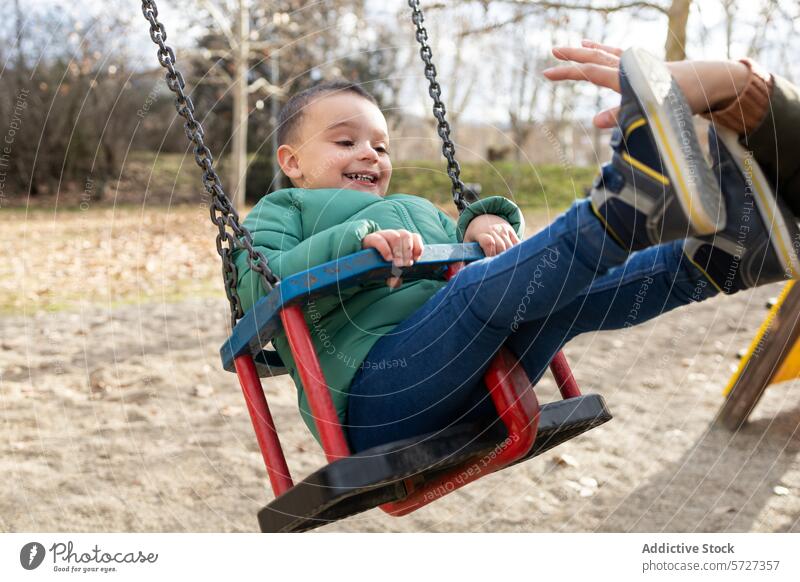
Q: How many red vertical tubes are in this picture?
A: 4